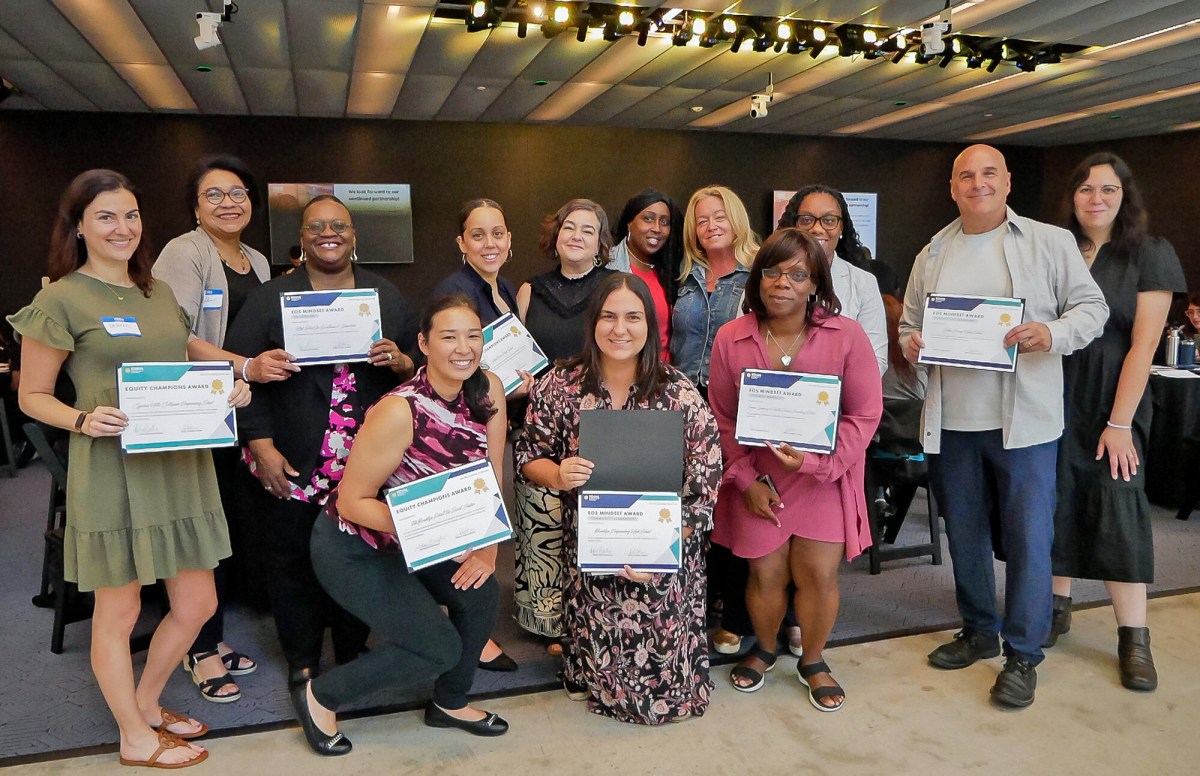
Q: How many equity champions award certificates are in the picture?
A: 3